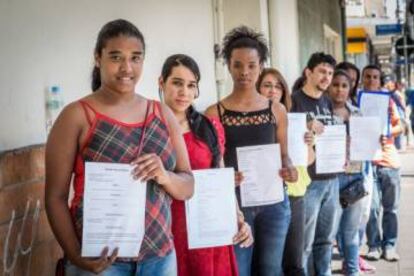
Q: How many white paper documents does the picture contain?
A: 7